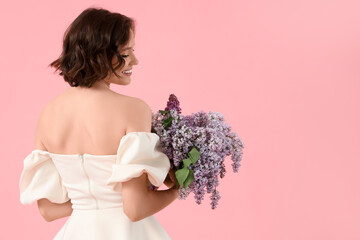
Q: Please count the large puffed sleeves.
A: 2